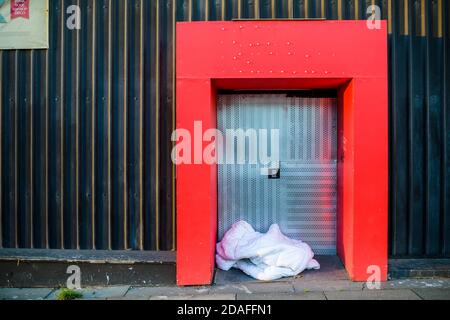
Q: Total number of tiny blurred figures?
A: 0